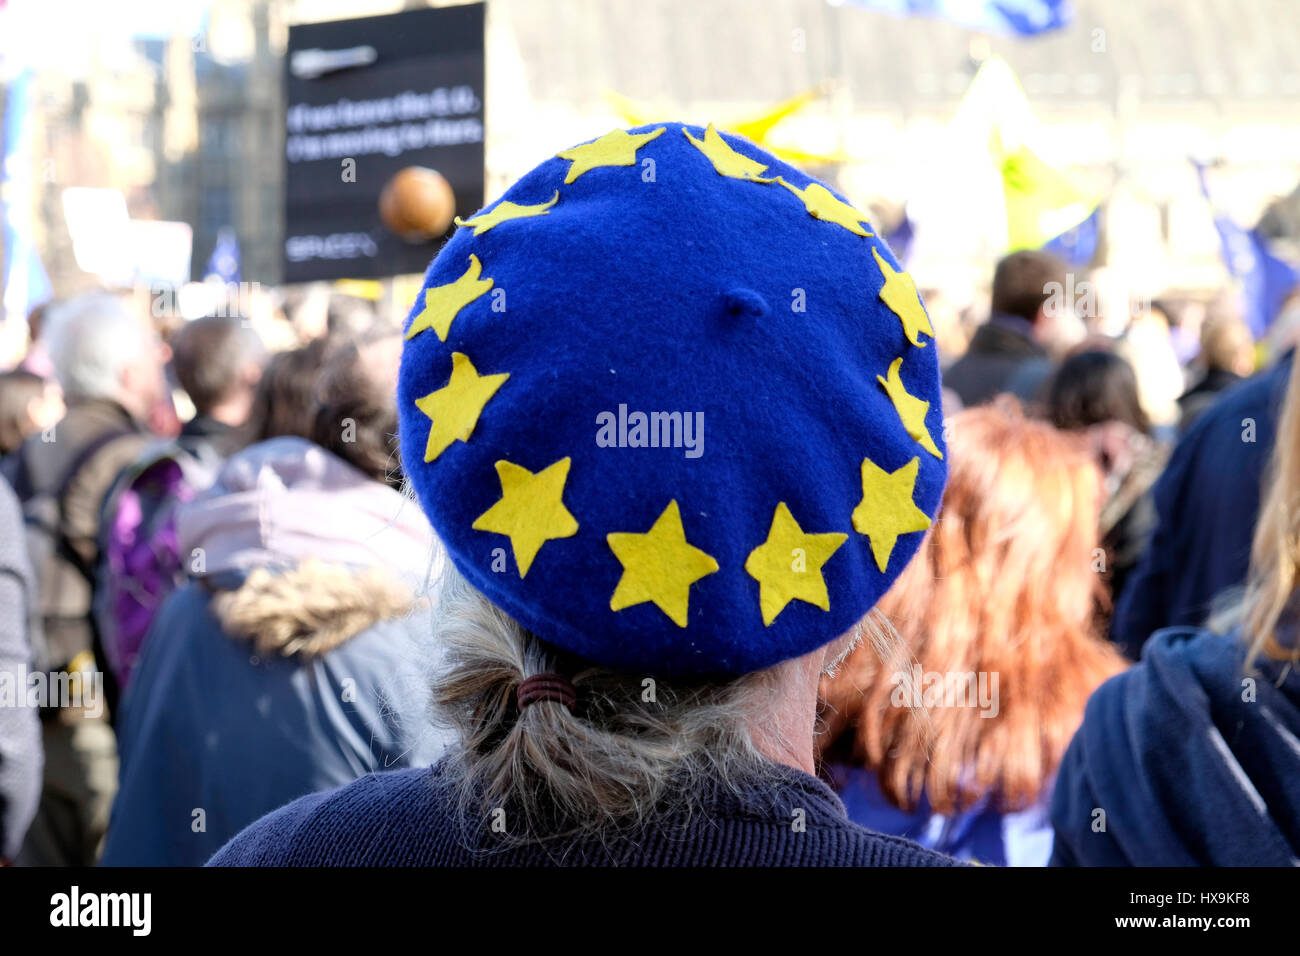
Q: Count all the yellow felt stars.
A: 12